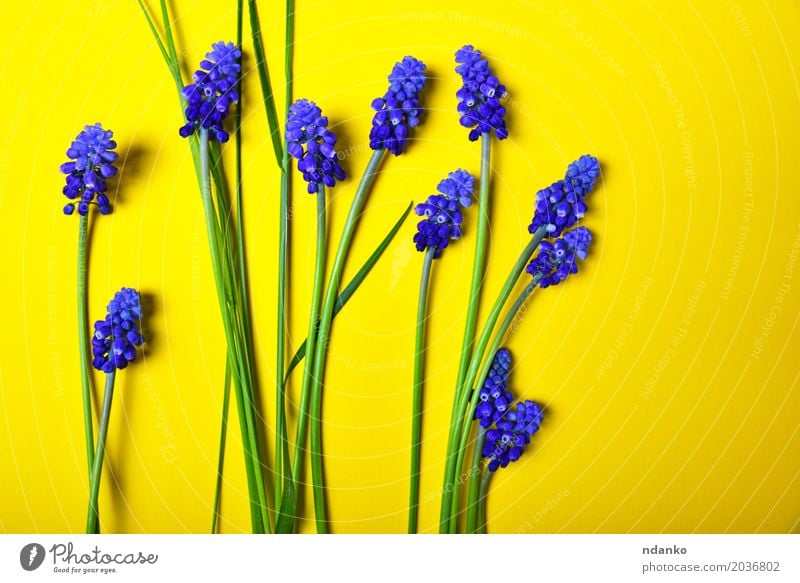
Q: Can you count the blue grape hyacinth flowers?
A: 11